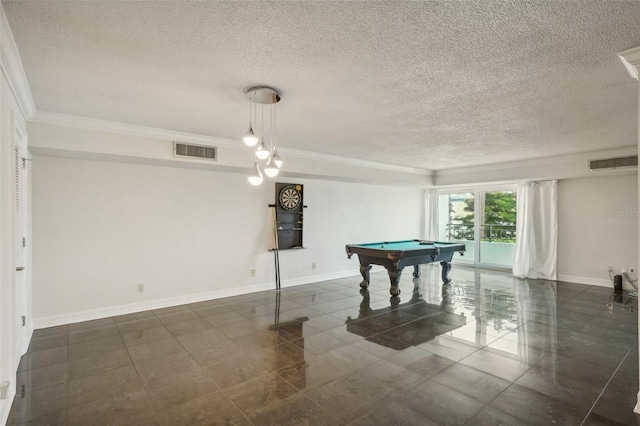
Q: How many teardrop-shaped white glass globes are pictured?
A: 5